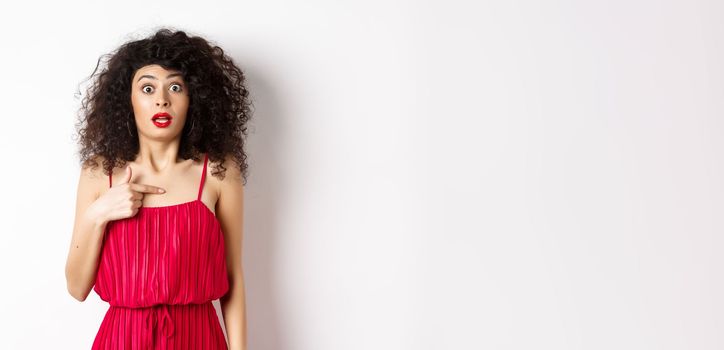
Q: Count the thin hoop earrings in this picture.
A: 2